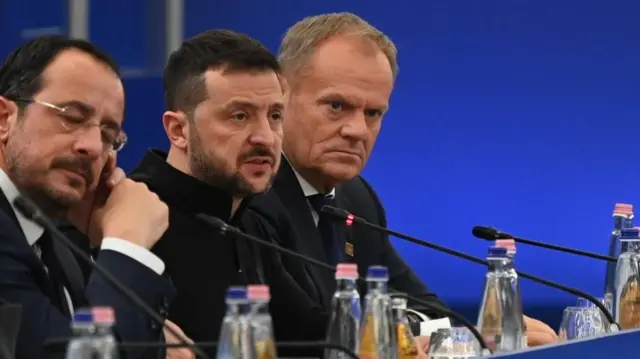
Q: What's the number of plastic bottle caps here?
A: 11